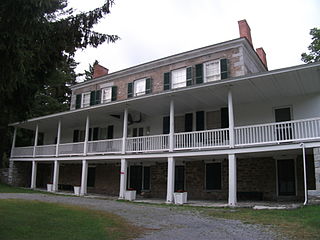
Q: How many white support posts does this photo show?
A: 13